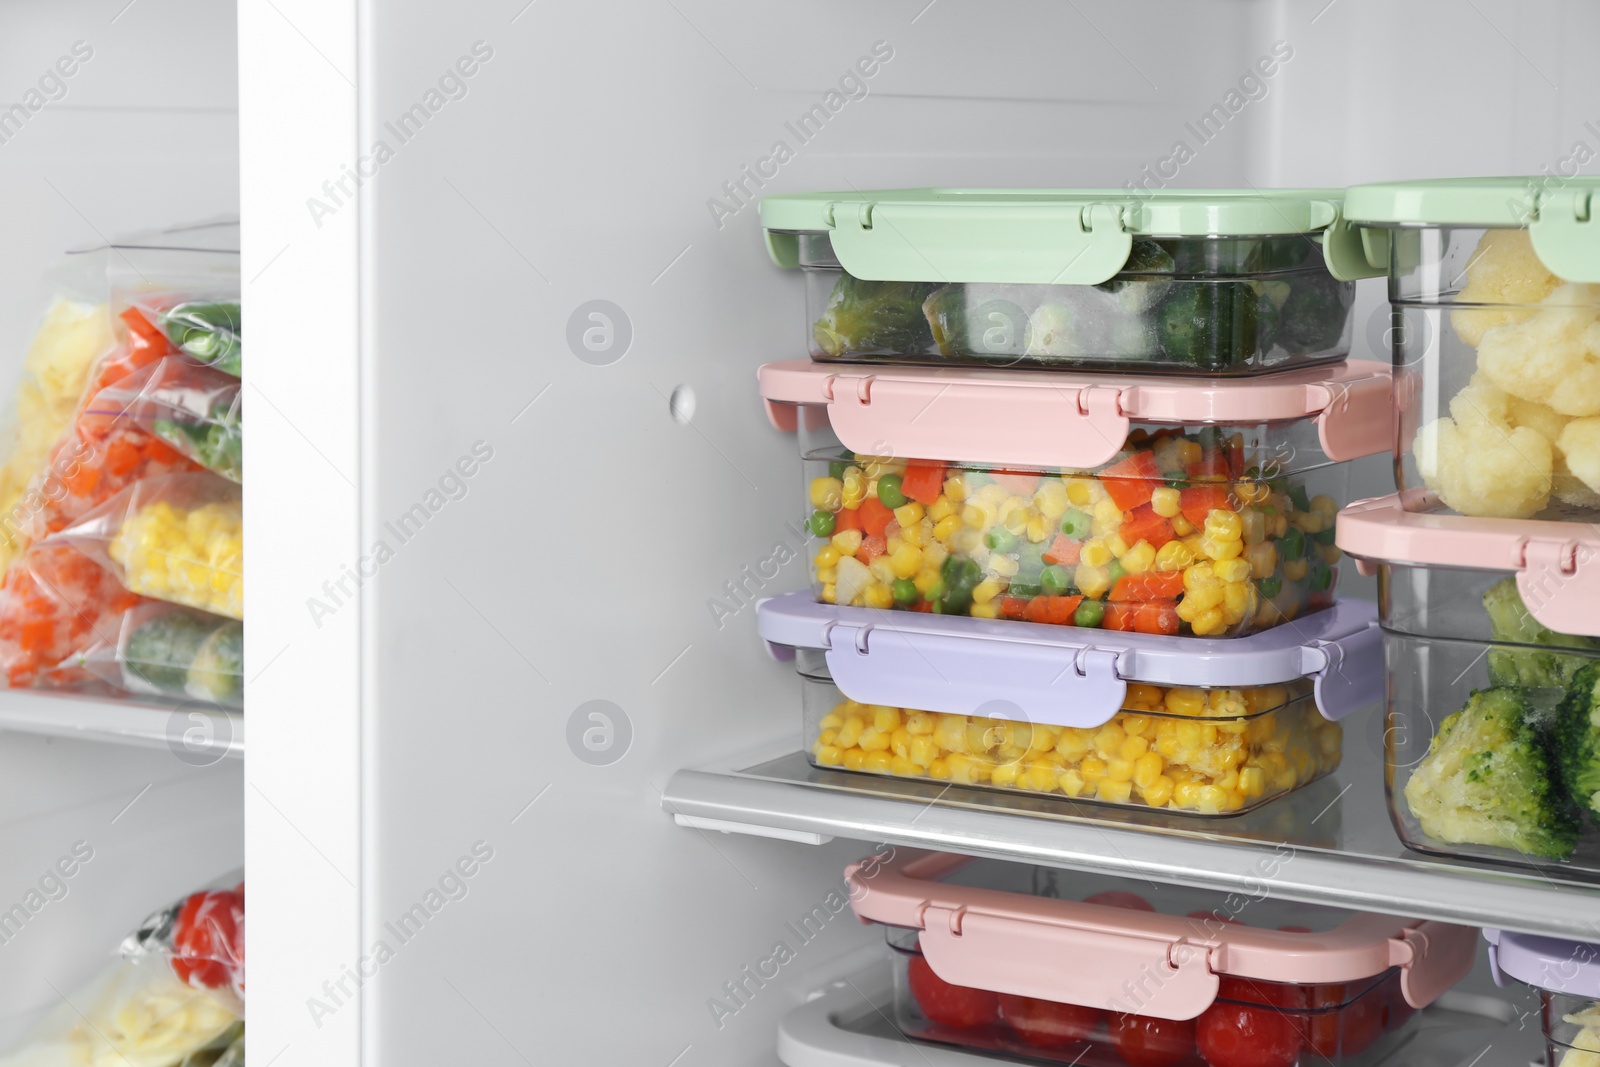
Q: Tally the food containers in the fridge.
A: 7